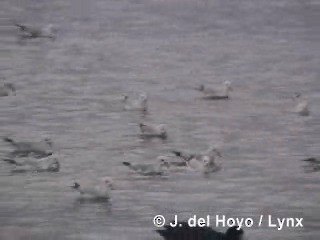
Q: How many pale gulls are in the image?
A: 13